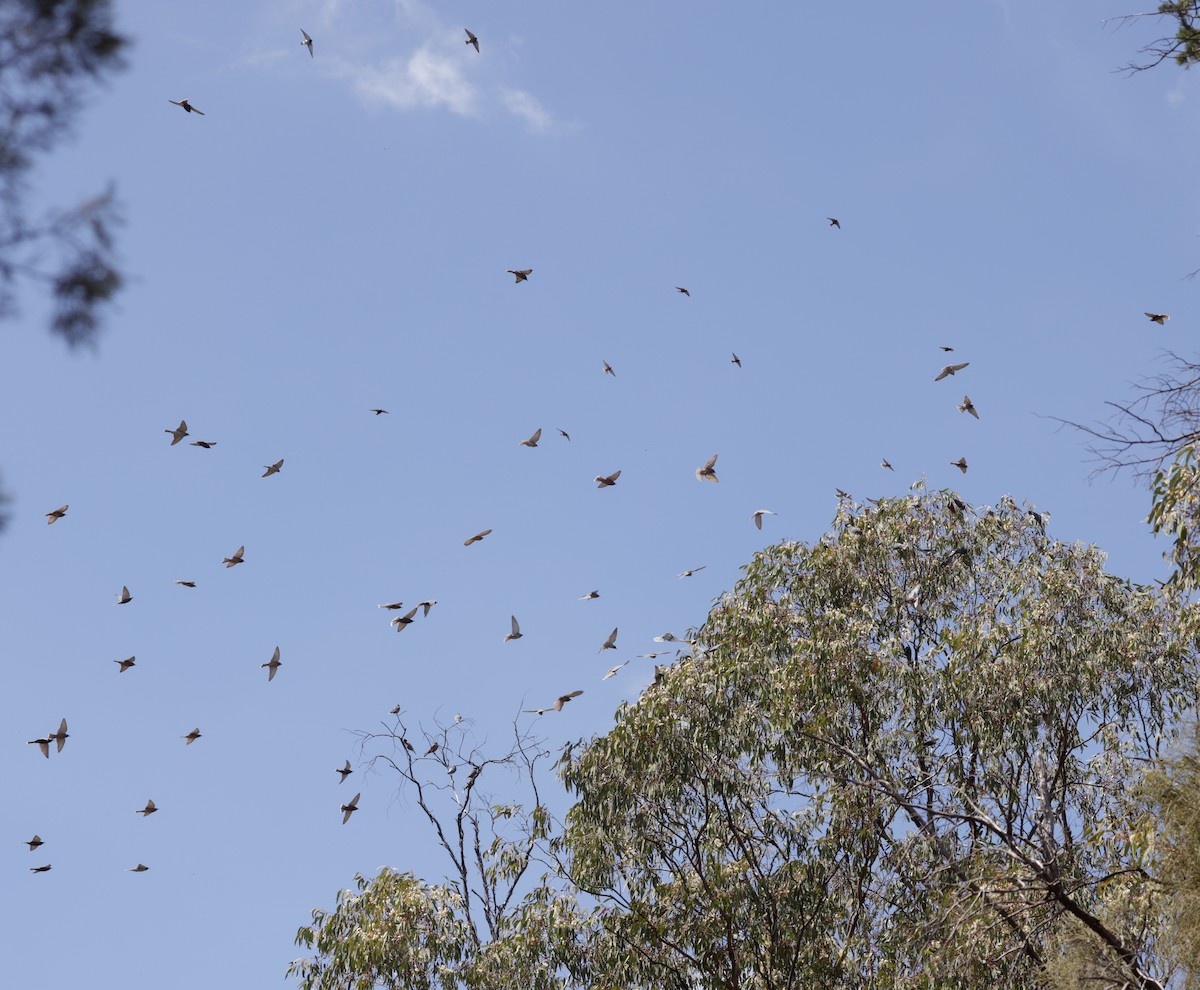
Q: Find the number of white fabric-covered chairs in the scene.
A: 0